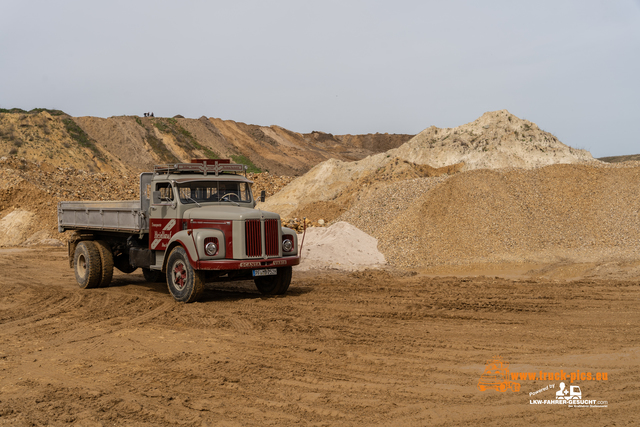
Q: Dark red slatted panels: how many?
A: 2